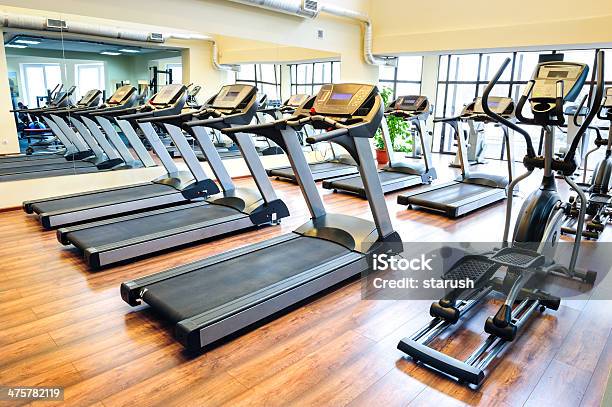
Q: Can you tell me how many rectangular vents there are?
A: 3